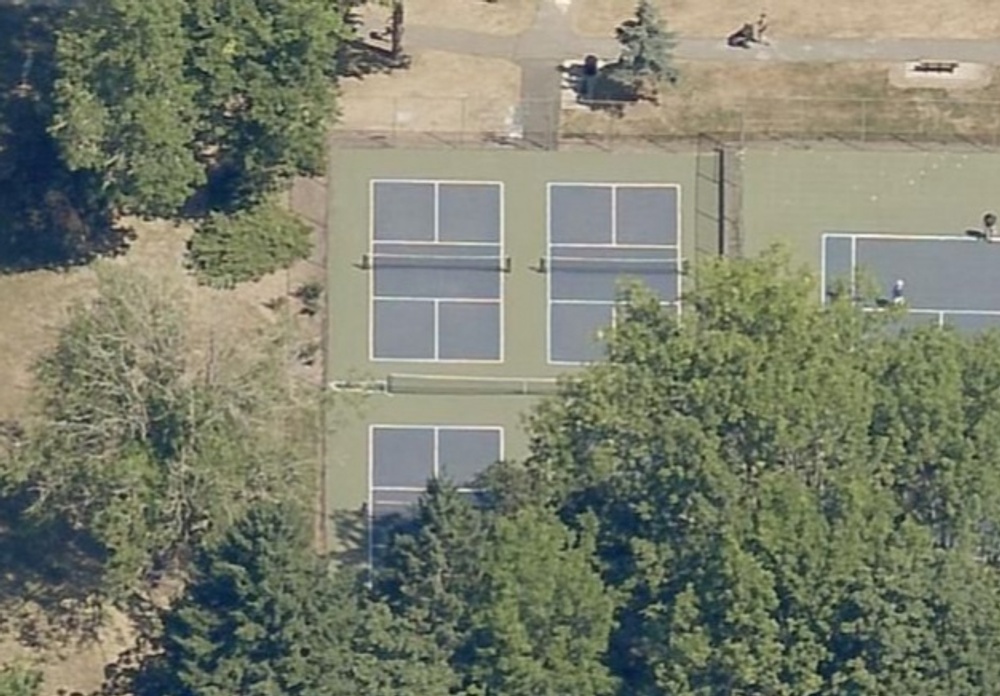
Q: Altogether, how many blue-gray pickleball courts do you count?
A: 3